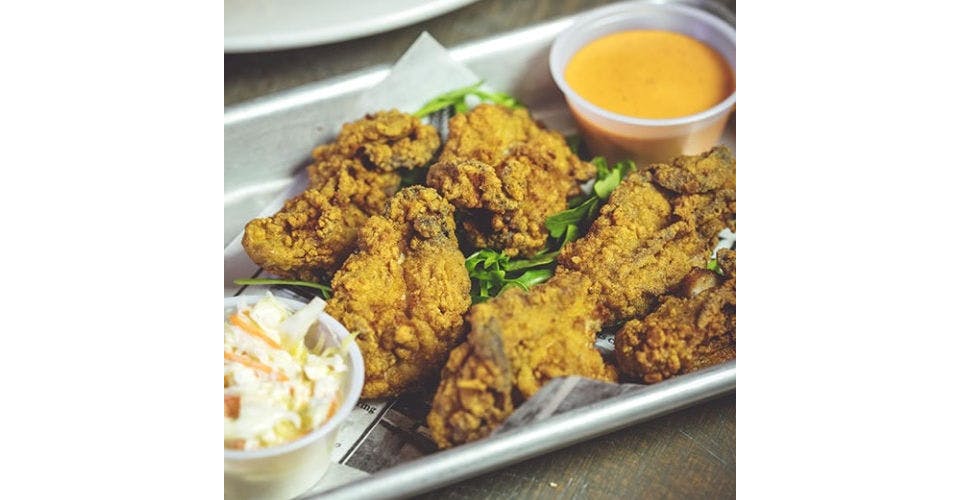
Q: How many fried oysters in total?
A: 6